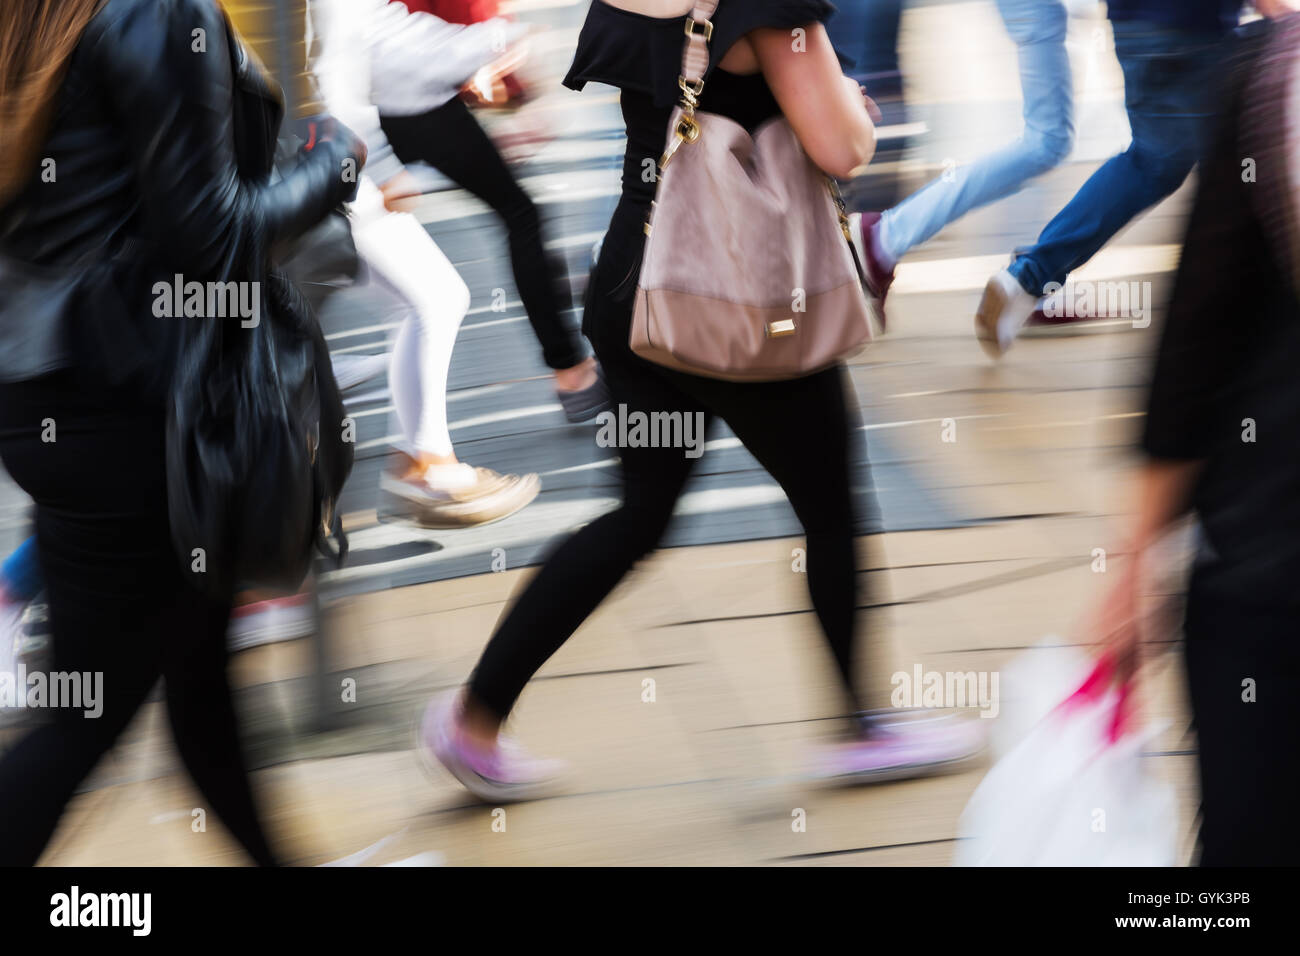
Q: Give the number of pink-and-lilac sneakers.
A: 2